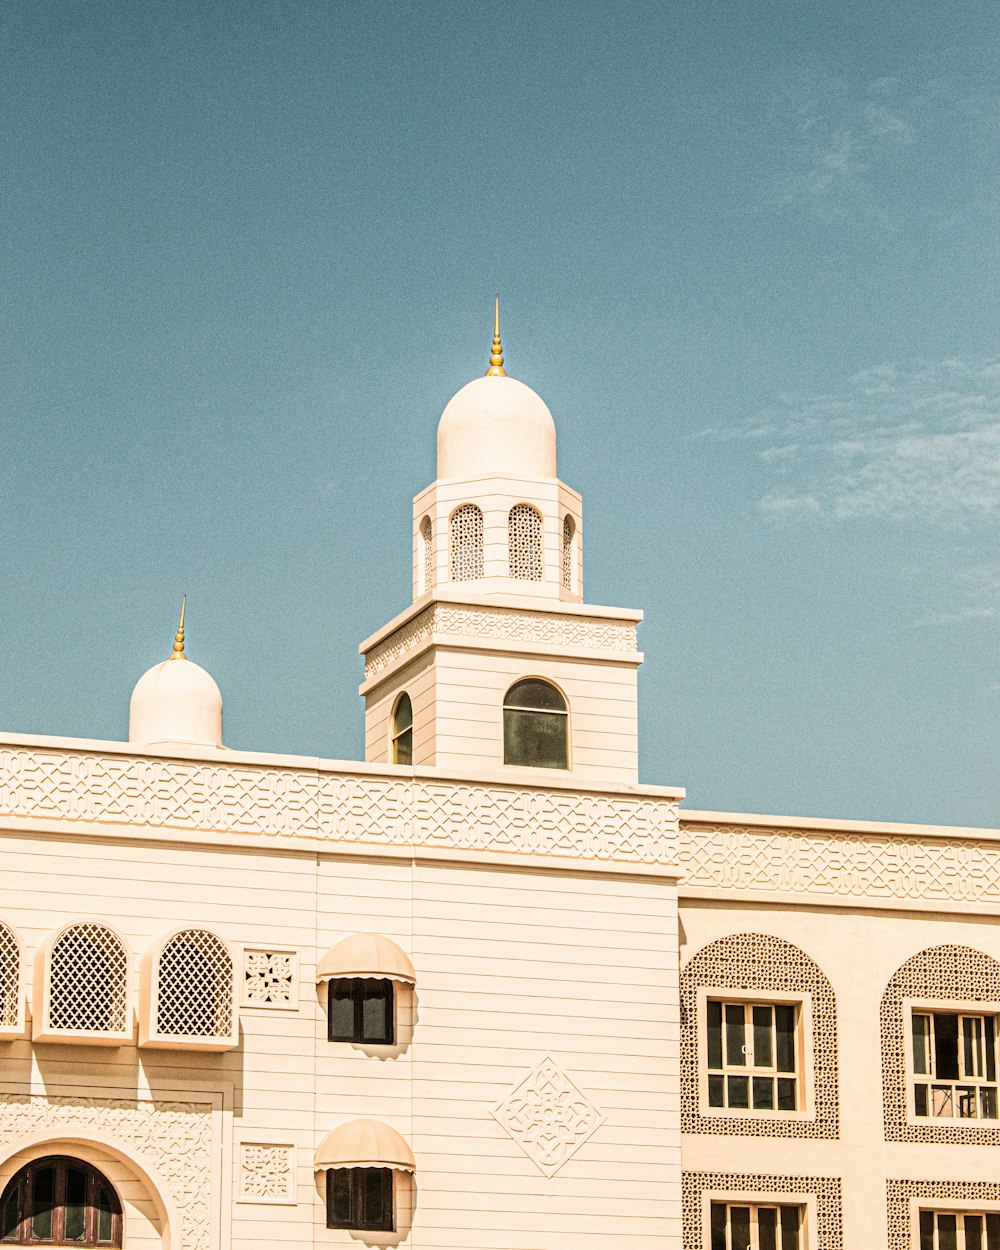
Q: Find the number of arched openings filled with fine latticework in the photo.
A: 7